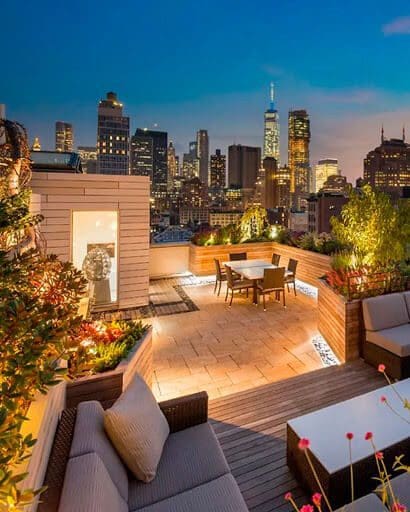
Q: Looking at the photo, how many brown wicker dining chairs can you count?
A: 6